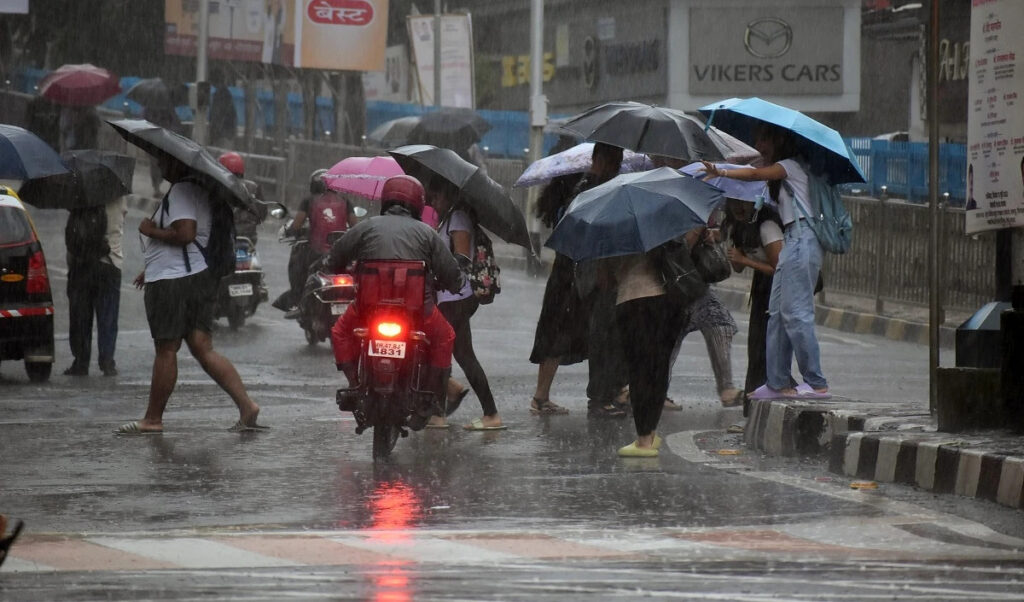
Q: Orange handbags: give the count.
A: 0